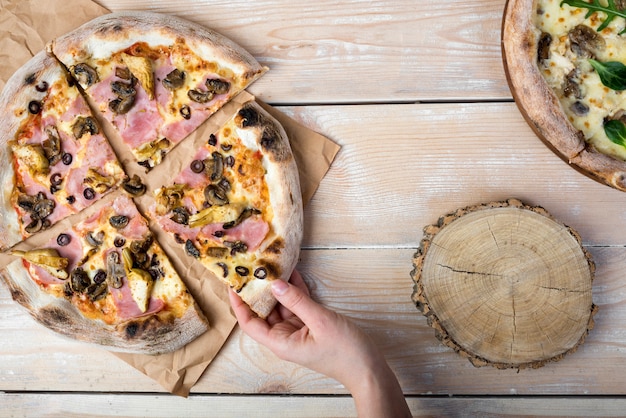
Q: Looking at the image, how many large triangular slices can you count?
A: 4